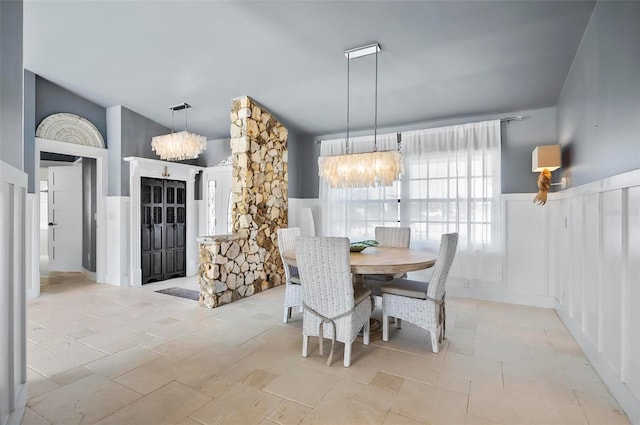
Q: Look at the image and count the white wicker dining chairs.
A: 4